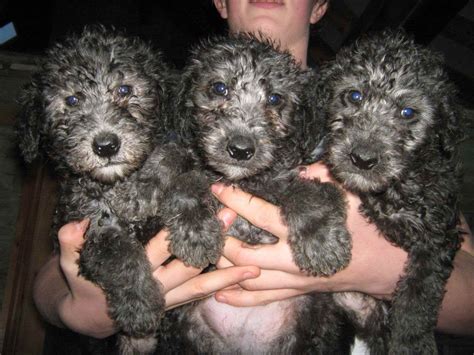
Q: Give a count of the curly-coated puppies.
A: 3